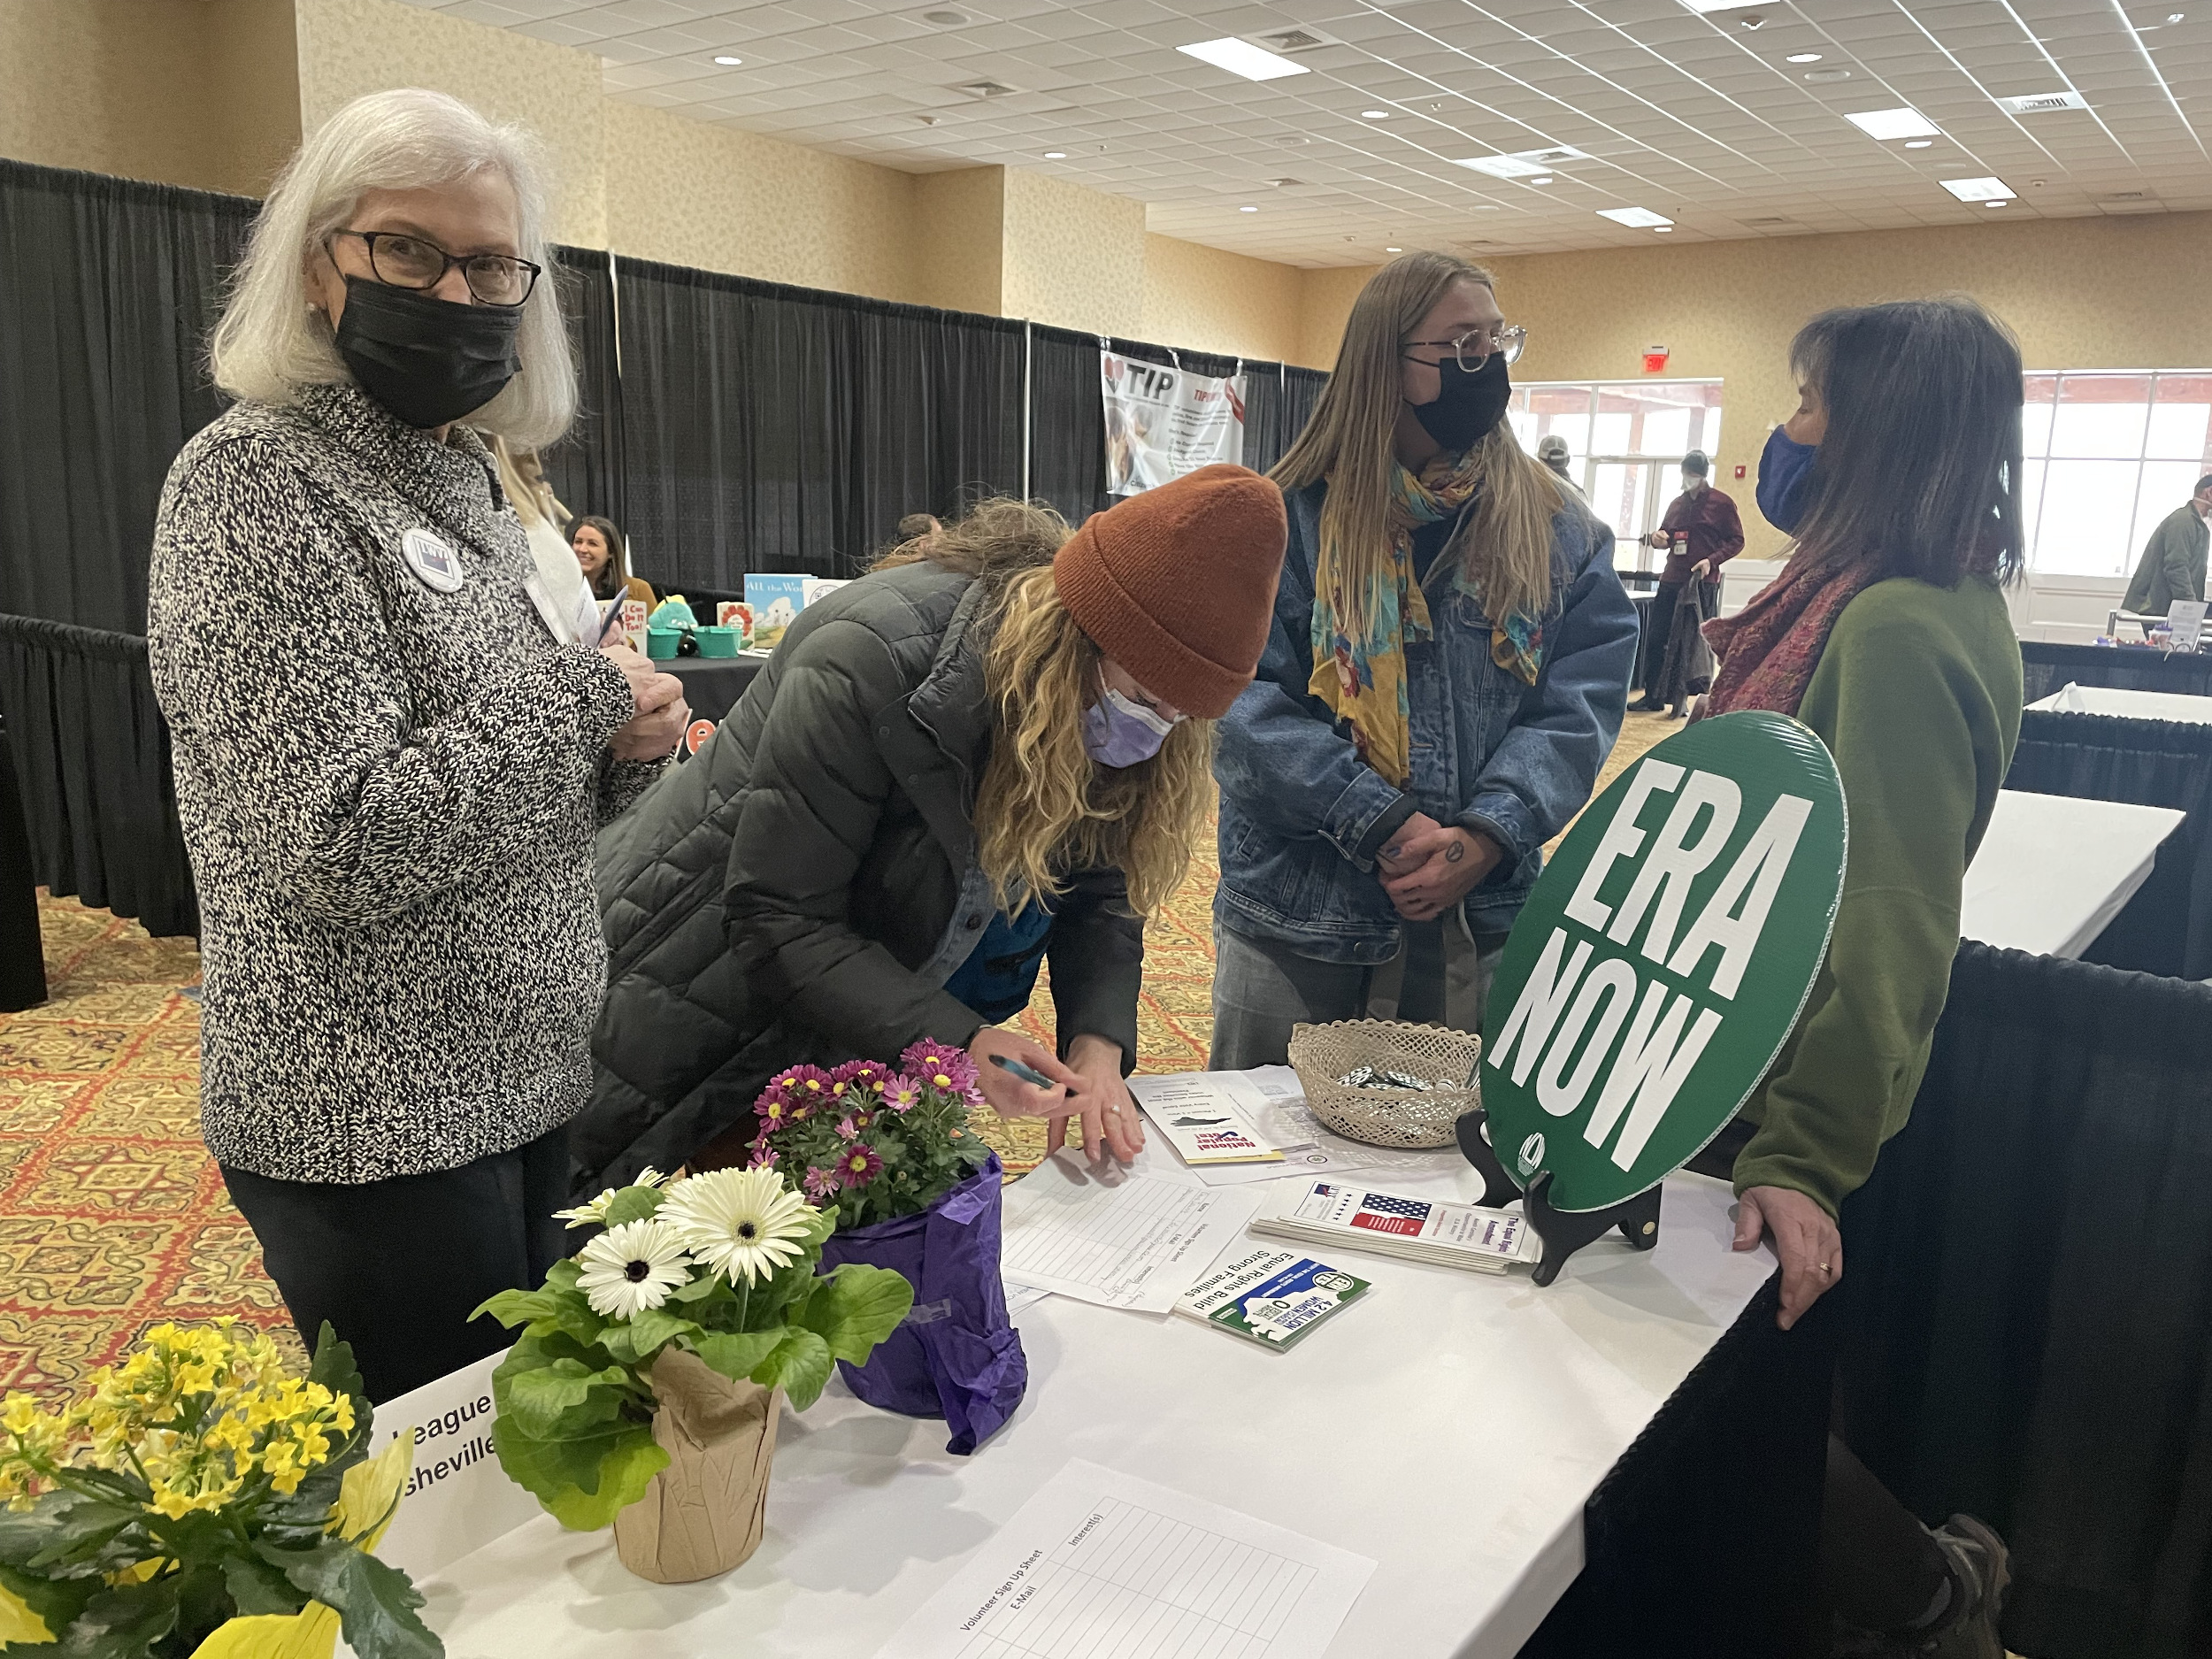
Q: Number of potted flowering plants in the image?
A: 3